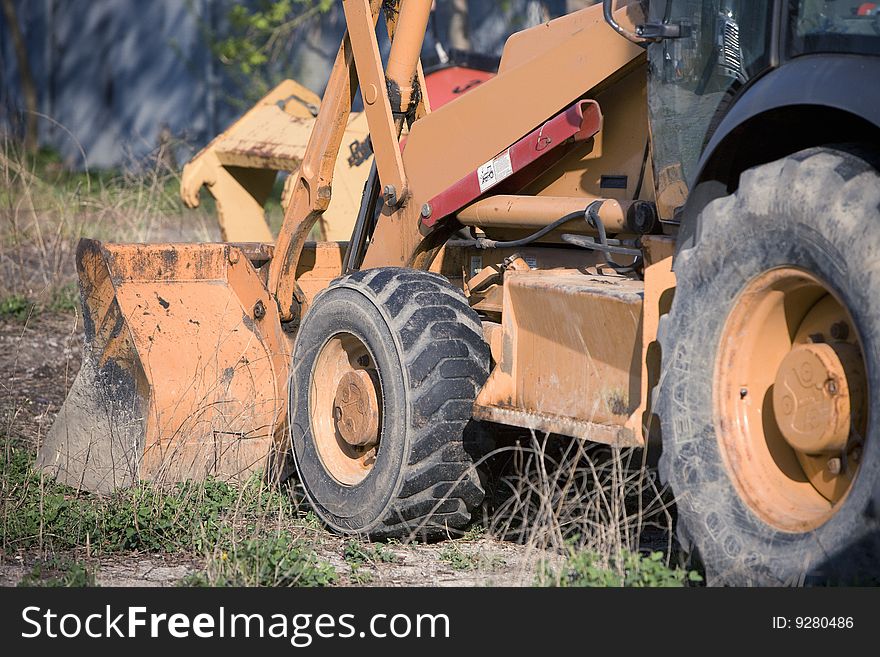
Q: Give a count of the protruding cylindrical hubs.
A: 2